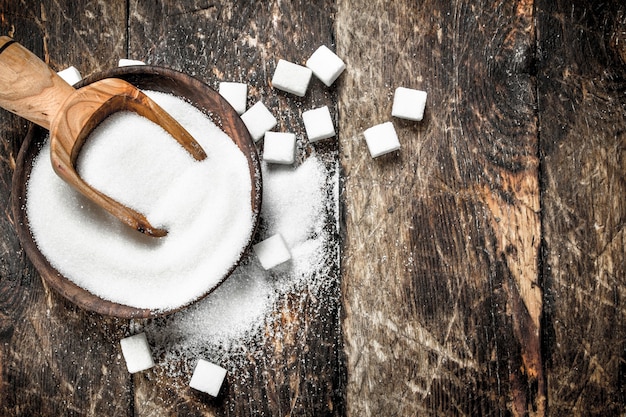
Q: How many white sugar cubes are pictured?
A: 13